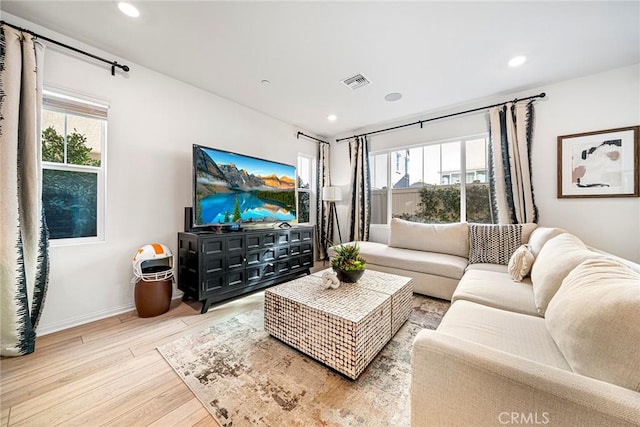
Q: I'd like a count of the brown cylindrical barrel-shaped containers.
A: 1